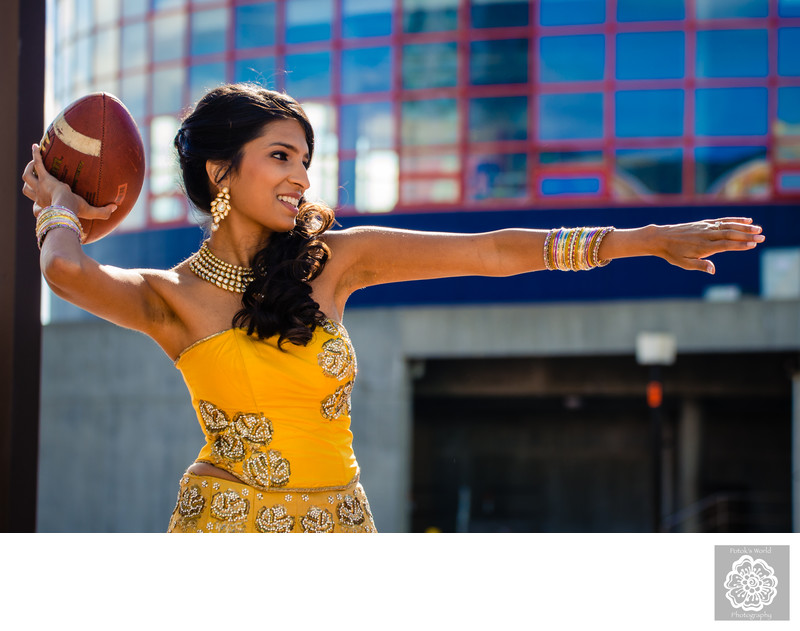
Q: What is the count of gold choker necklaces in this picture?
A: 1